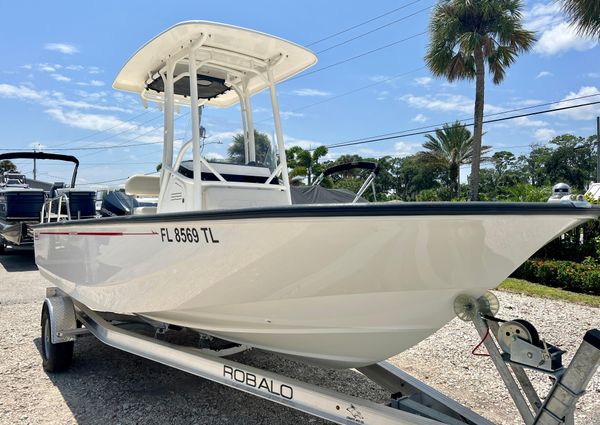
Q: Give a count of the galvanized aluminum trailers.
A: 1